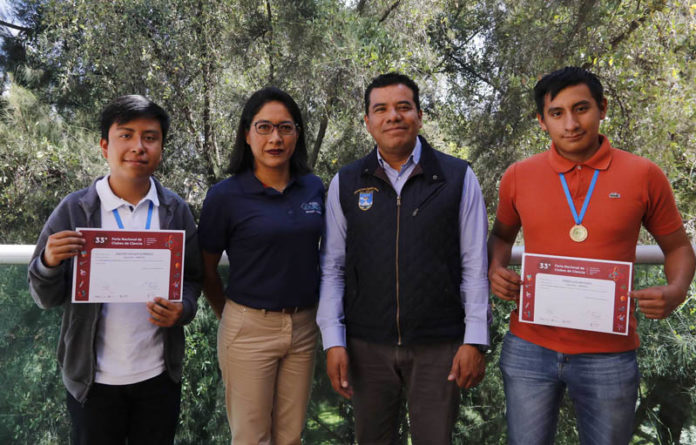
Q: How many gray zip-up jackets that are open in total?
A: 1